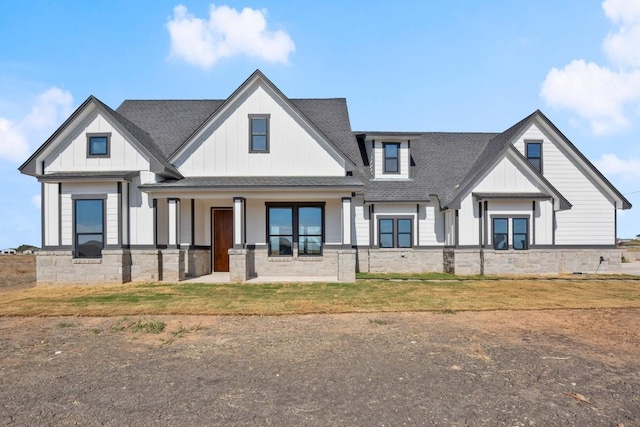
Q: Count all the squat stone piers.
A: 3